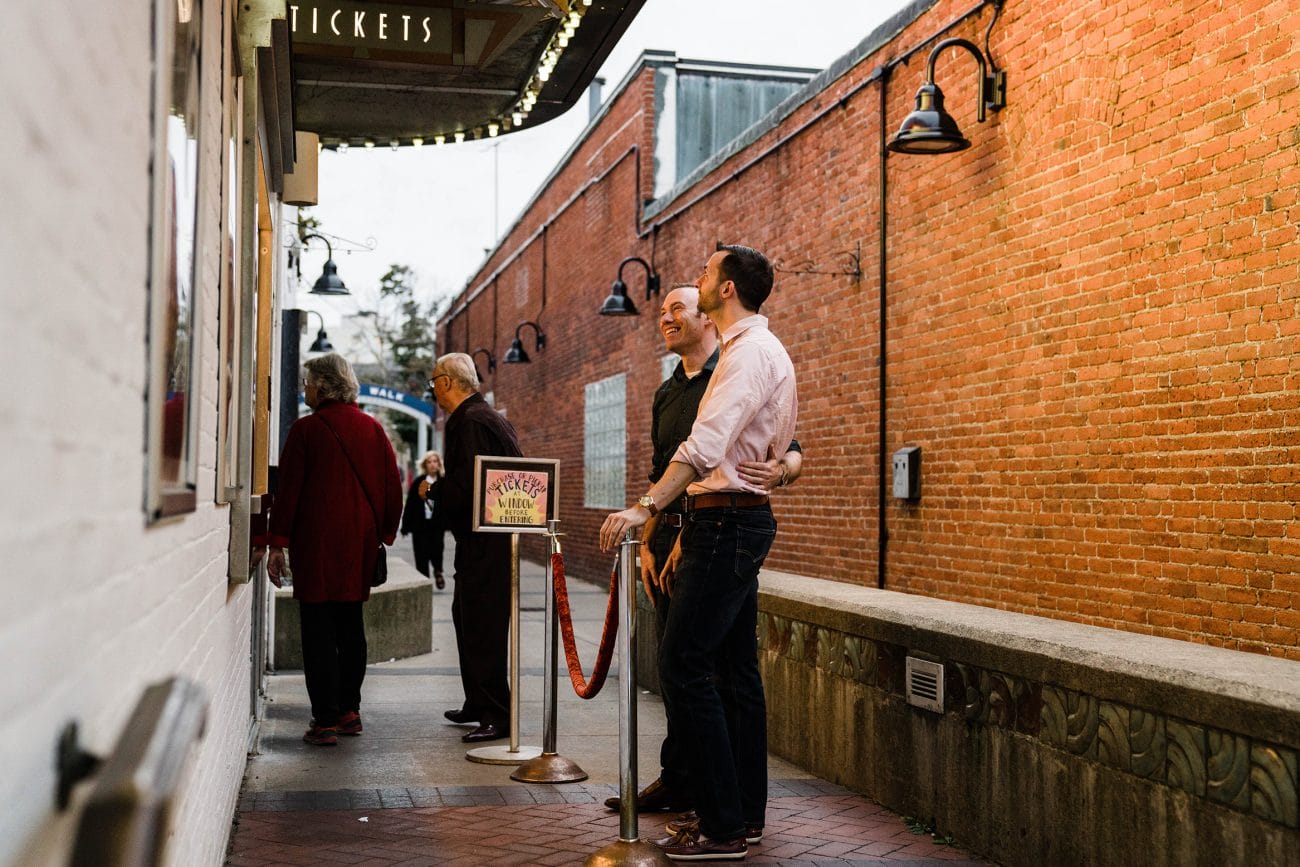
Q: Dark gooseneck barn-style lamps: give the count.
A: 6